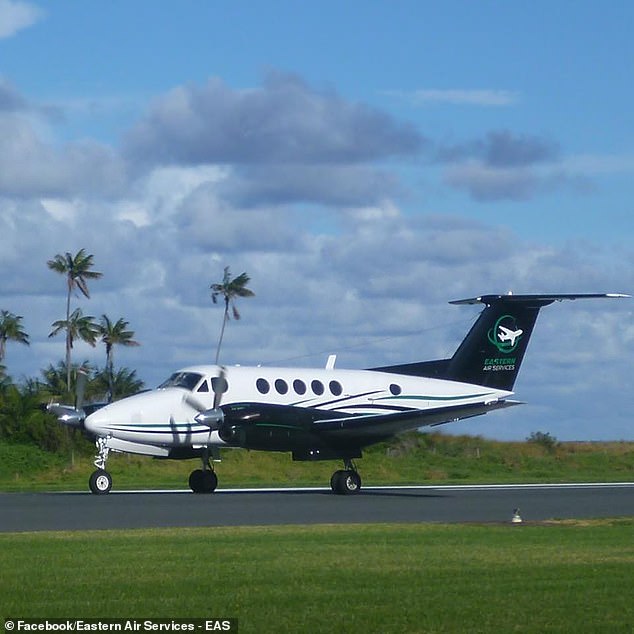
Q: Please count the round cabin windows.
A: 6